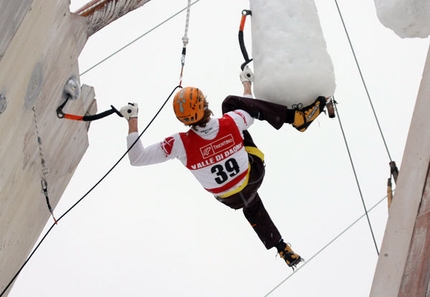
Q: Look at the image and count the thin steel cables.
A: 4